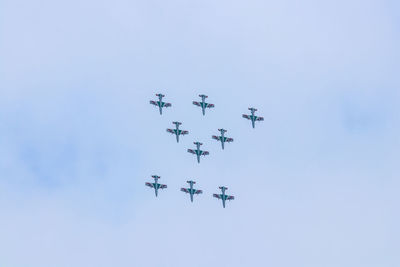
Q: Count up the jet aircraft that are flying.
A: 9